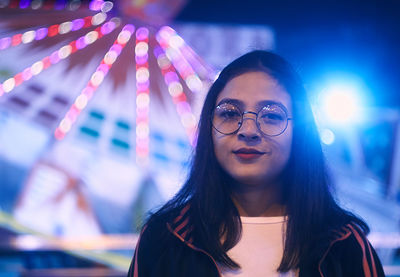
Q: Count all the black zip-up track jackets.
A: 1